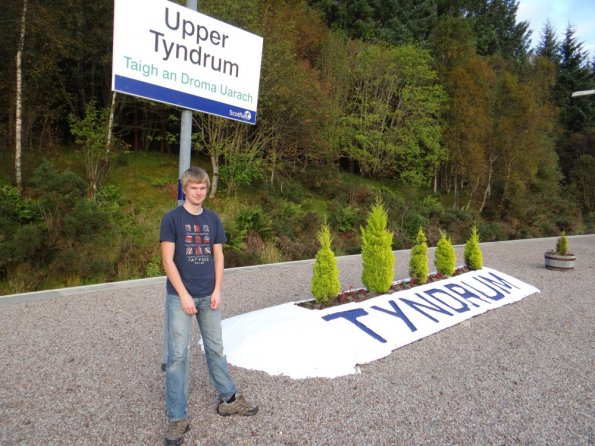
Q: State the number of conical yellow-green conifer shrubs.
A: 6